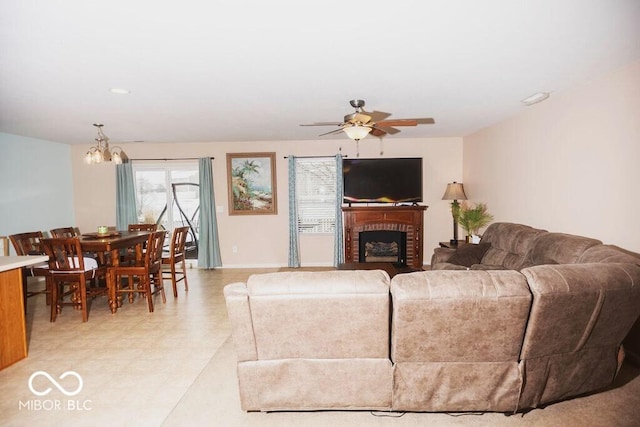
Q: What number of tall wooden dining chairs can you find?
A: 6